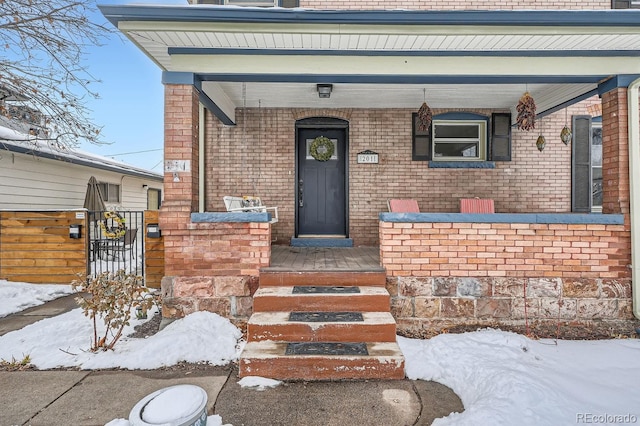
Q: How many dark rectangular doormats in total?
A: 3